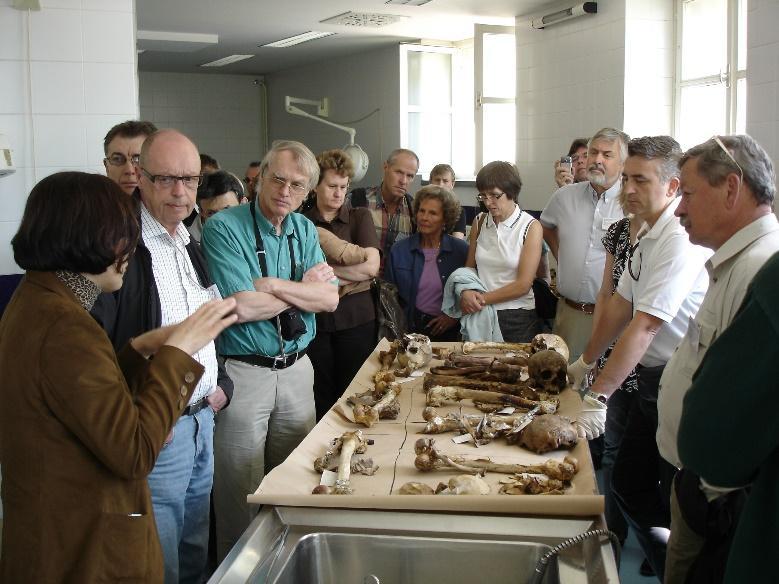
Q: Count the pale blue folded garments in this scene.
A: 1